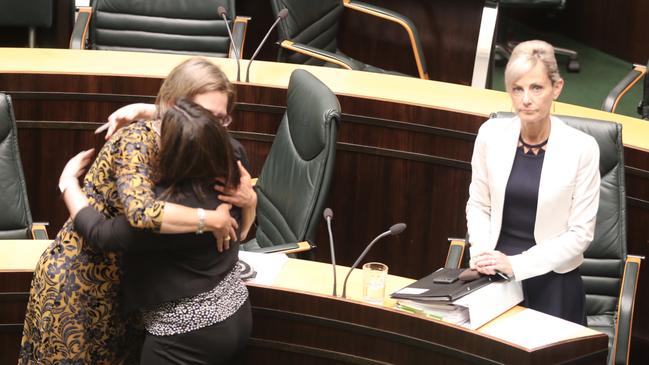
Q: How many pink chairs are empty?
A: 0